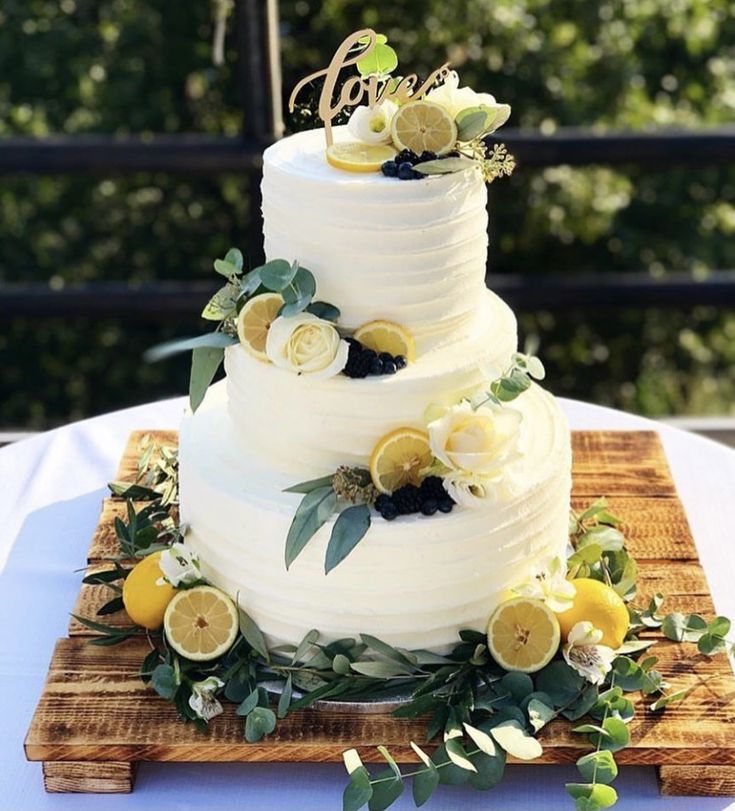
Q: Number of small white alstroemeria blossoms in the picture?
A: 4